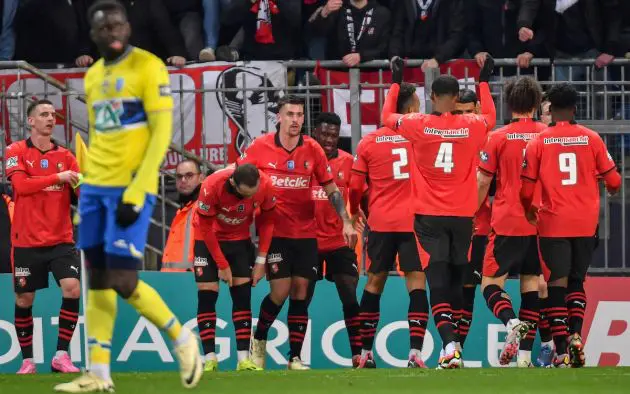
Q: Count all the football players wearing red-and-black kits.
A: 10